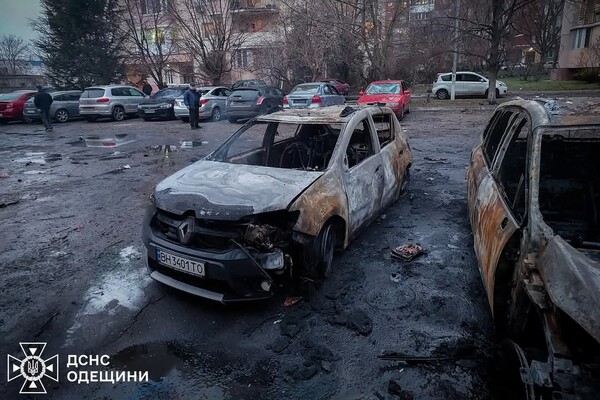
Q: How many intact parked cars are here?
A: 11